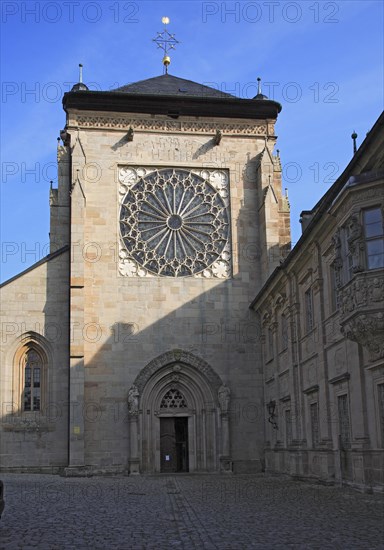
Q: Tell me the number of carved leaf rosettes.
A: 4